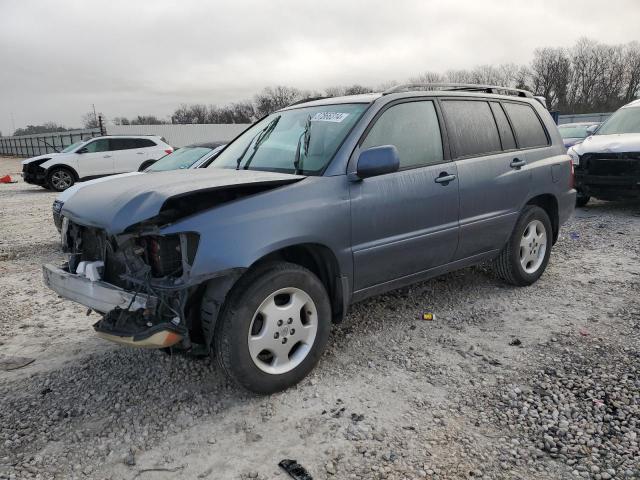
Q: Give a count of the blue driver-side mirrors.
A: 1